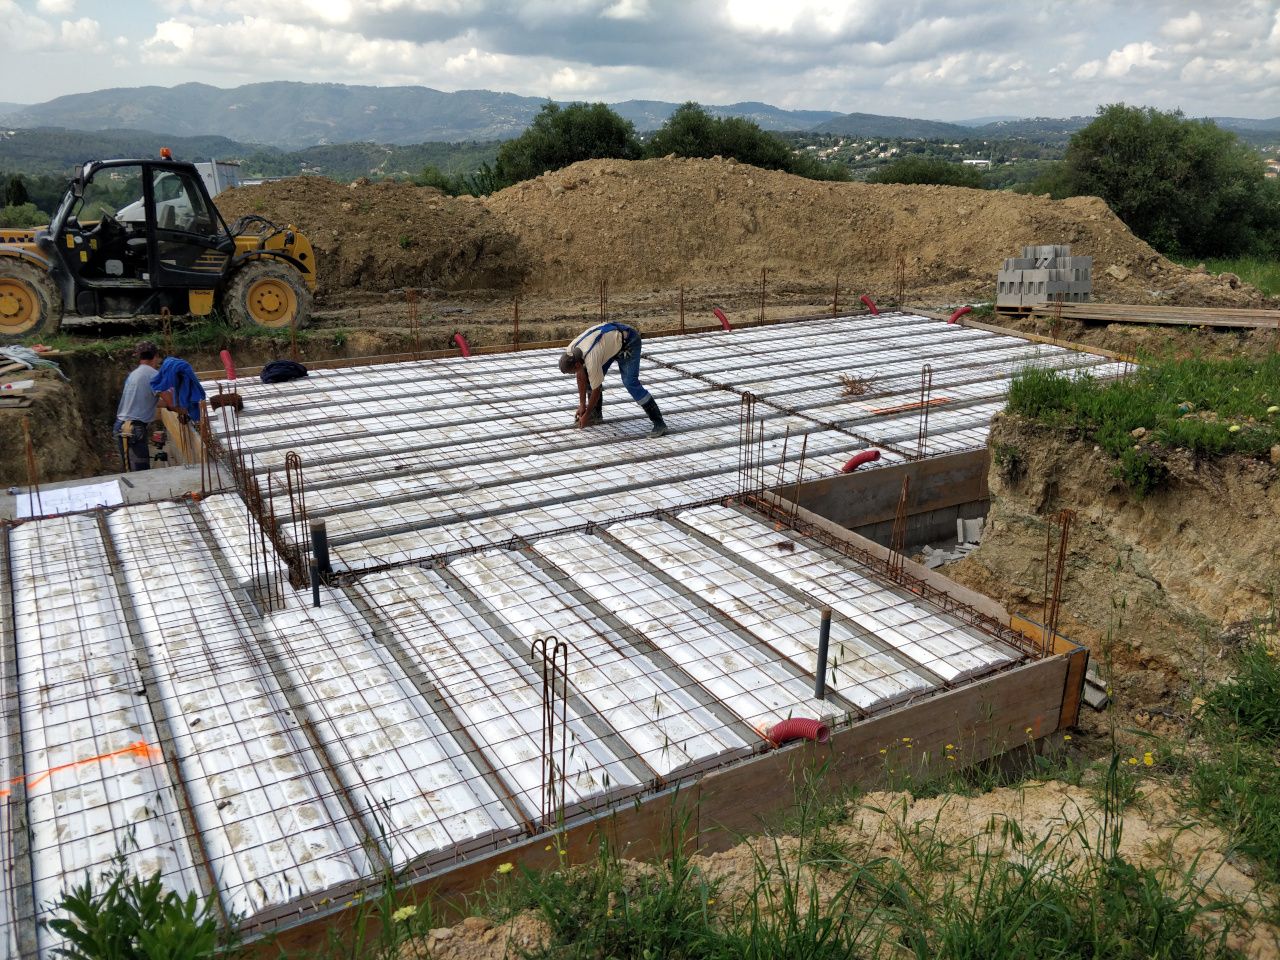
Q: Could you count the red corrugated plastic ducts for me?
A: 7